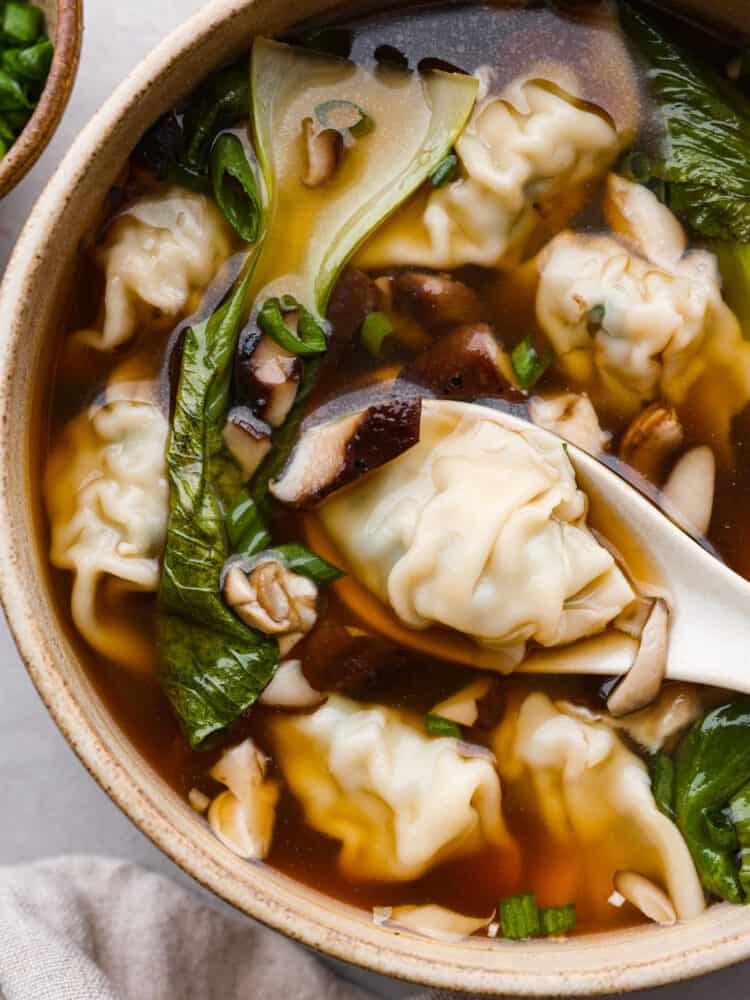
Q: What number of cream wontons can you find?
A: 7